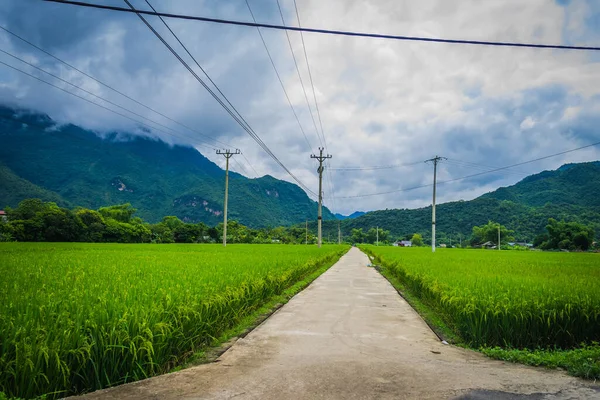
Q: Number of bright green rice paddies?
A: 2